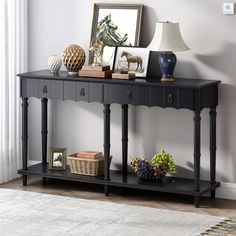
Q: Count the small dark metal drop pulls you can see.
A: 4